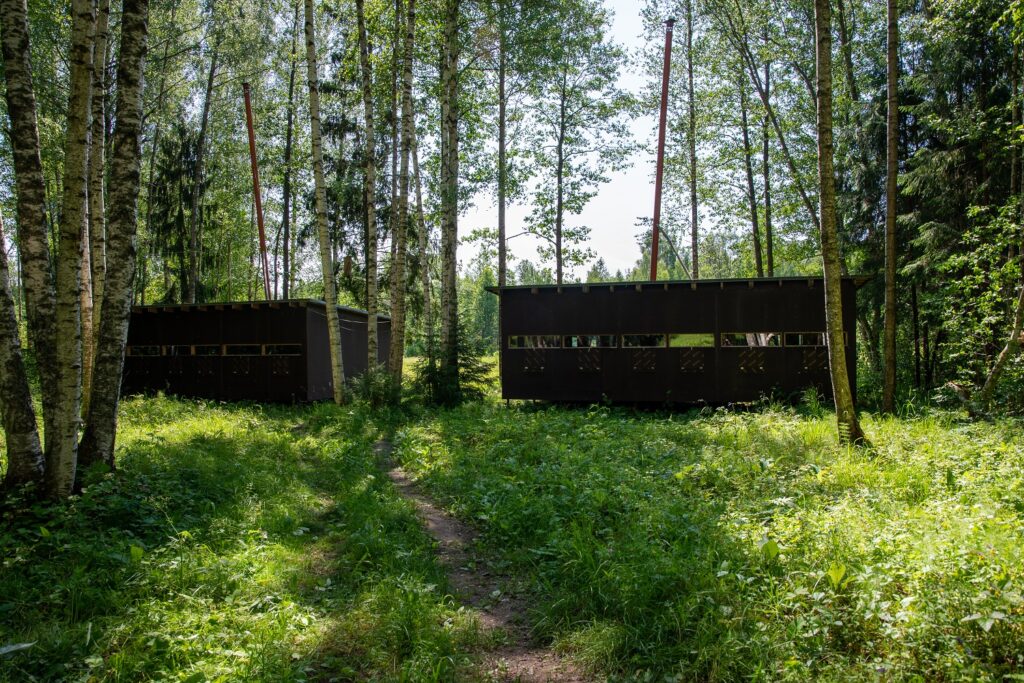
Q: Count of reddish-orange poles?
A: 2